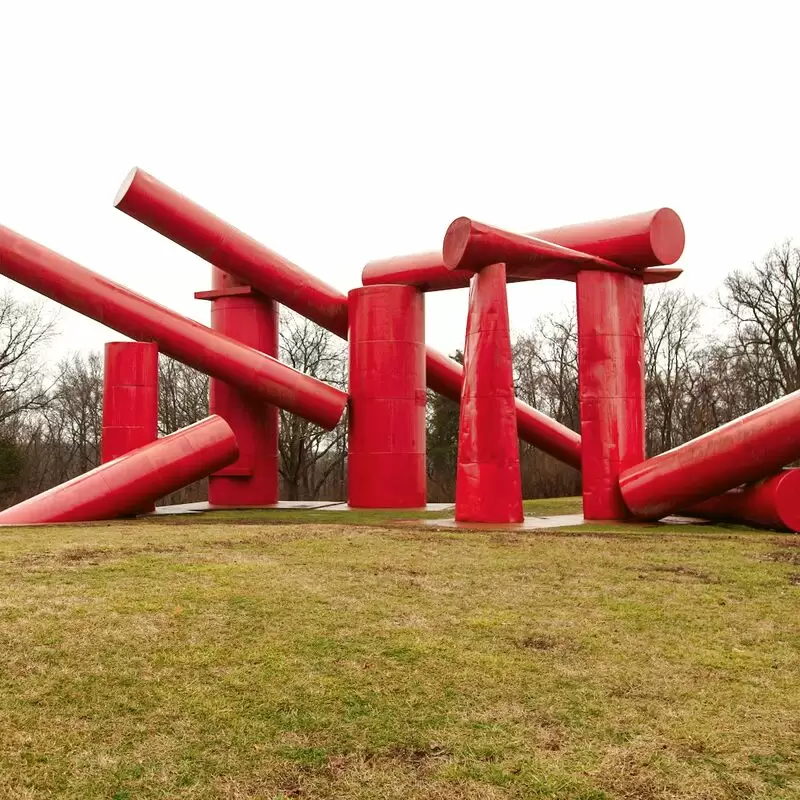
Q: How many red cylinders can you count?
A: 12